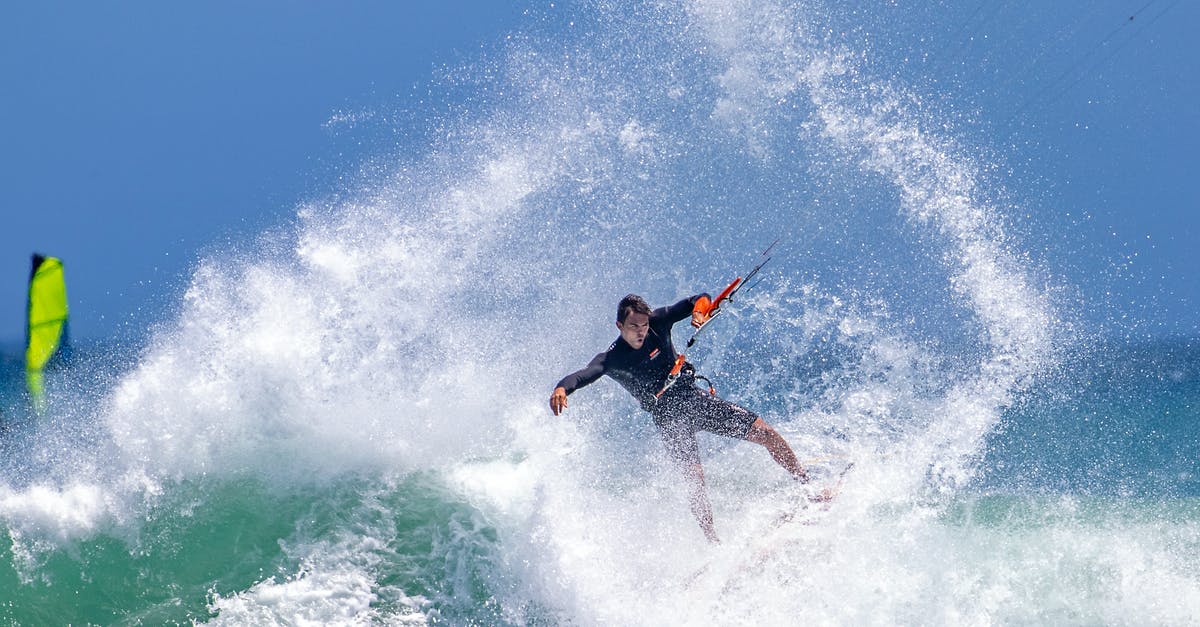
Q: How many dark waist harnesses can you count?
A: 1